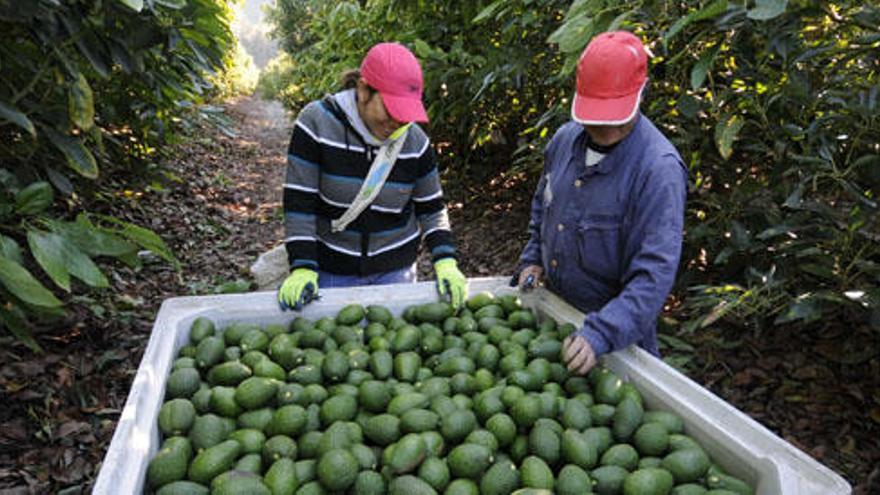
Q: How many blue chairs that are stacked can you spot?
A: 0